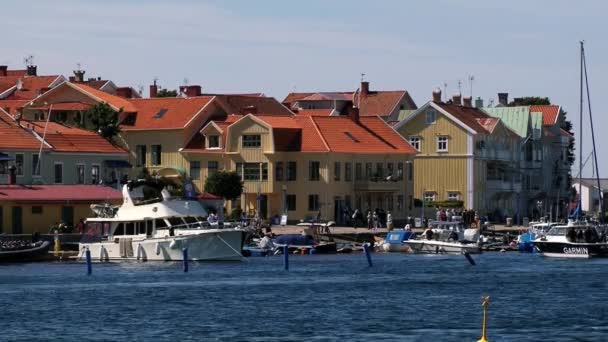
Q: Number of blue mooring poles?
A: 5